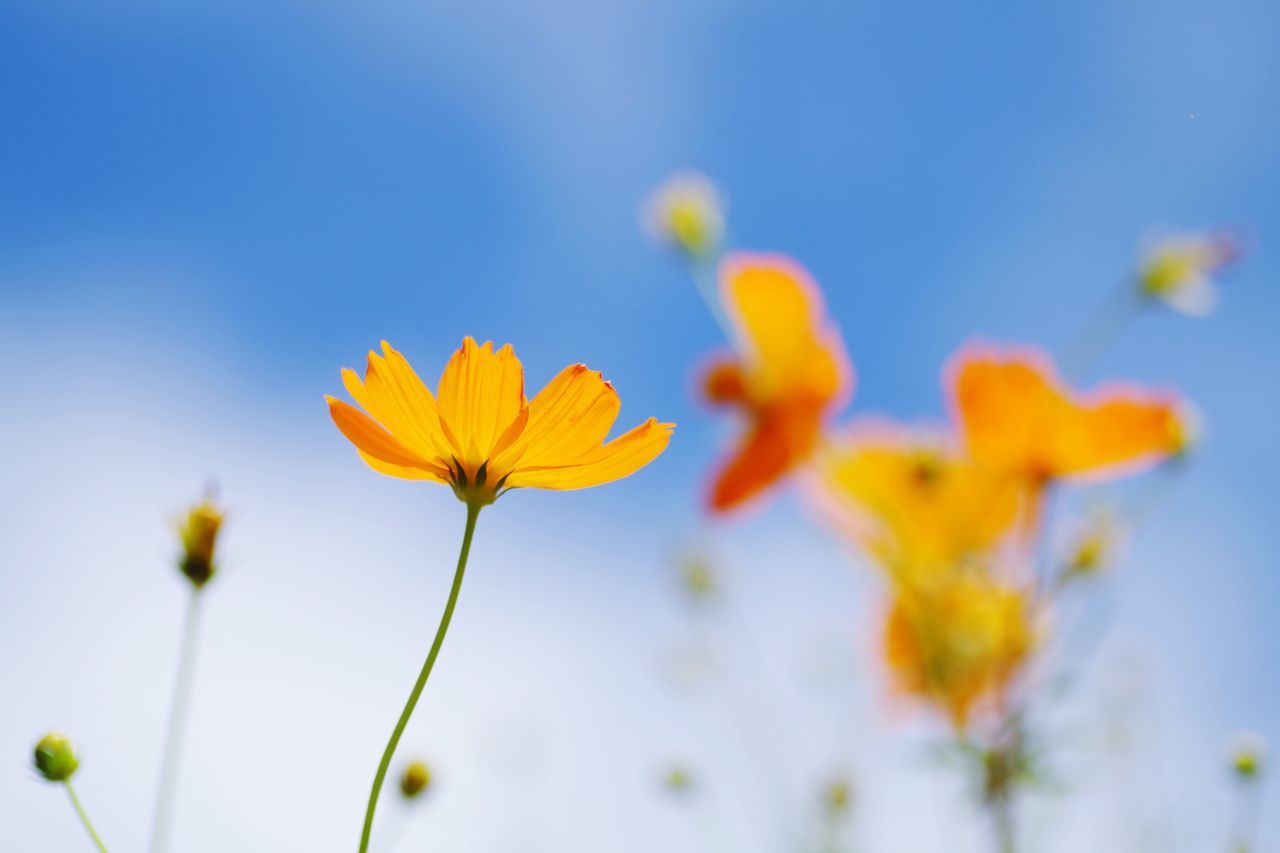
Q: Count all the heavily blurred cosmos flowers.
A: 4